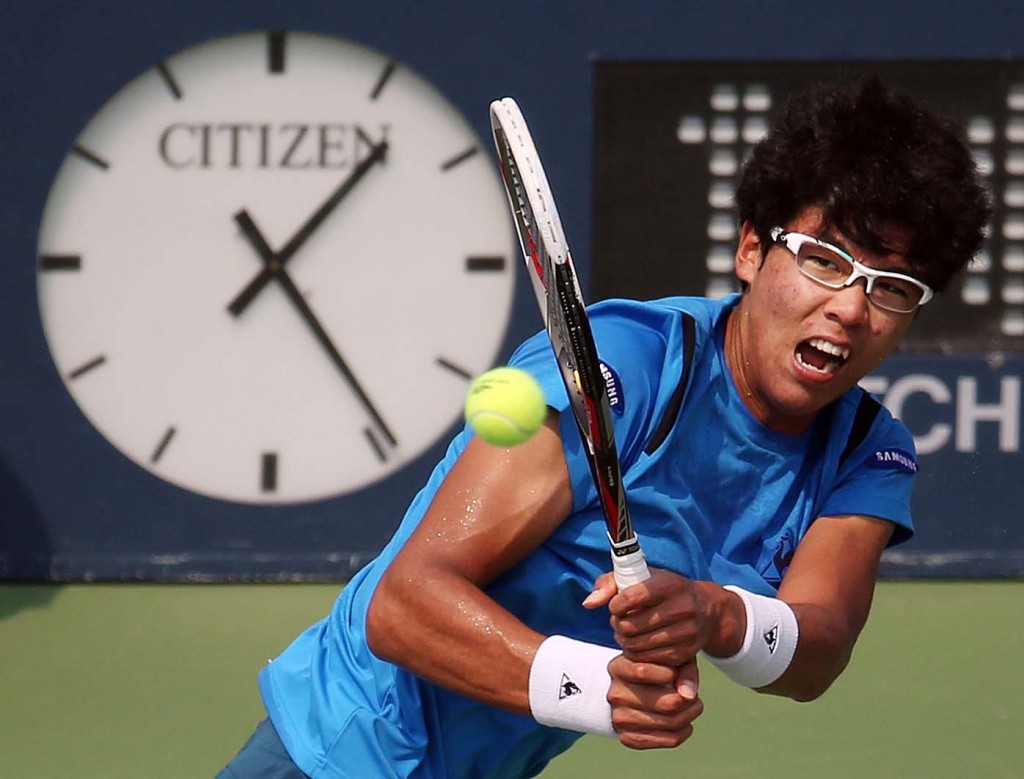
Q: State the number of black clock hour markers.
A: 12